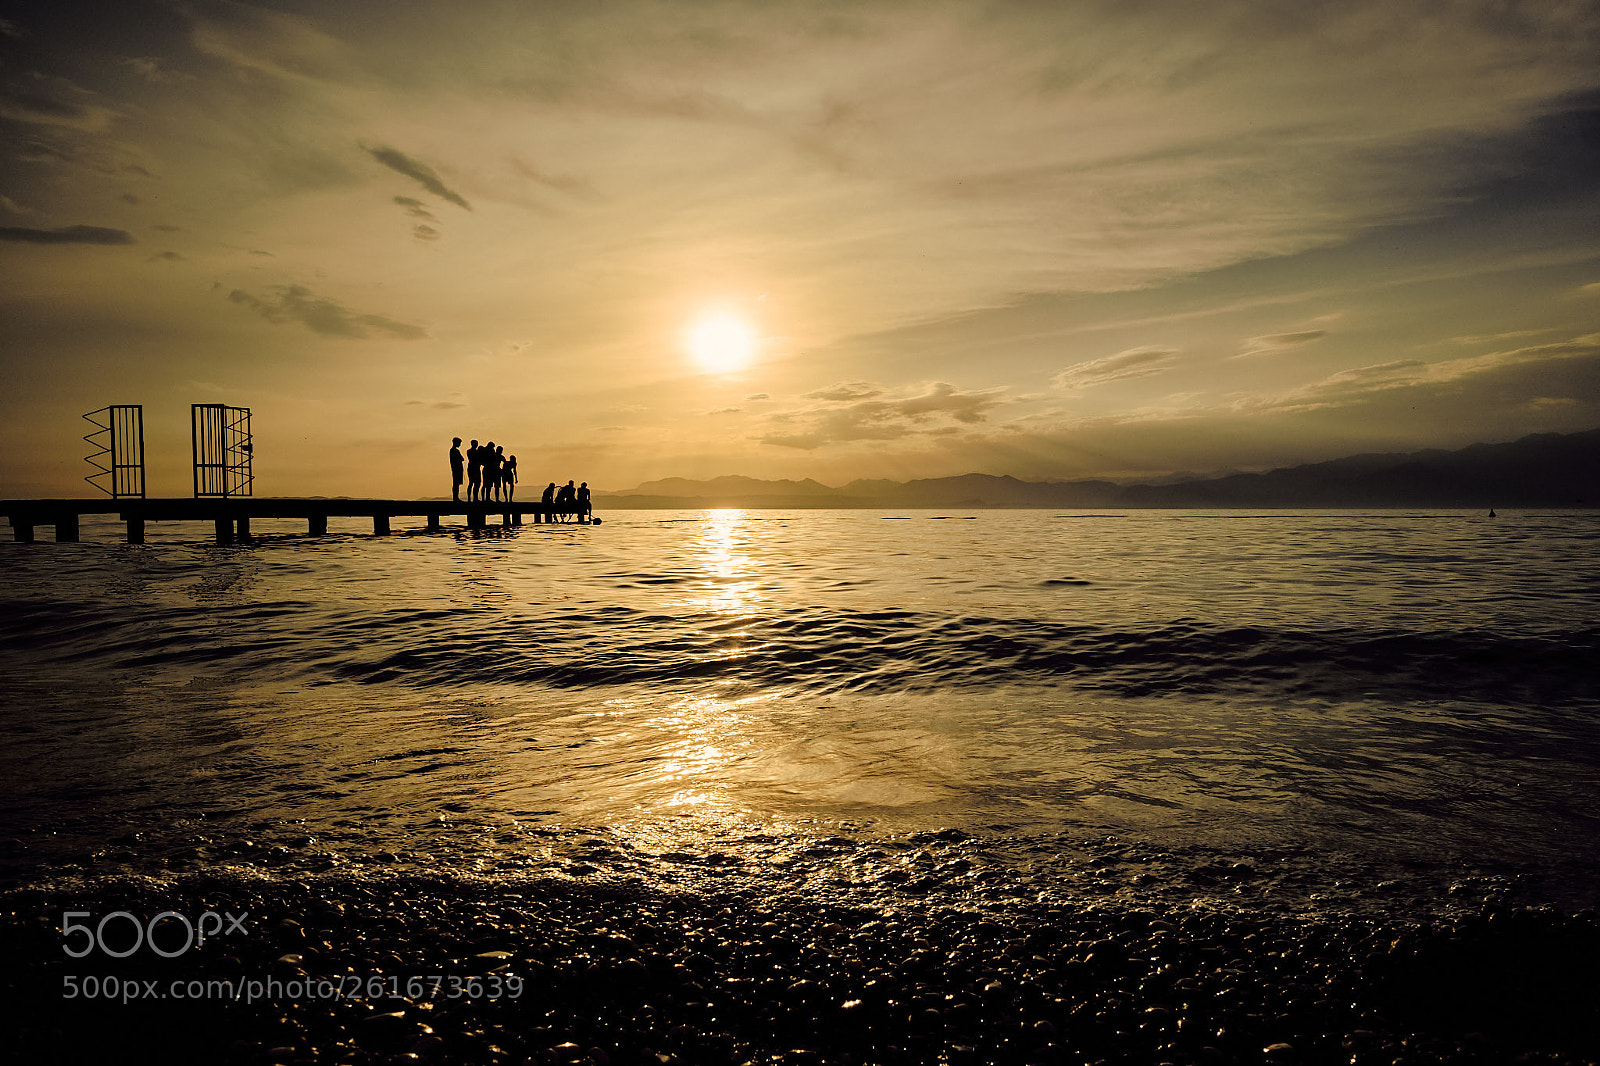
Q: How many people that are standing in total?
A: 6